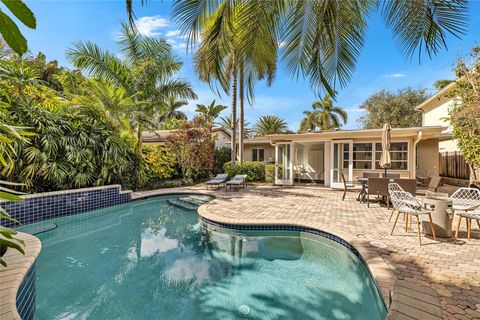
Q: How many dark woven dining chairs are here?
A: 5